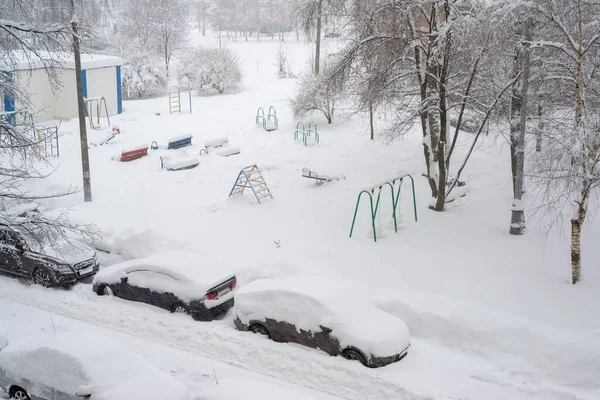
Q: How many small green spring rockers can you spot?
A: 2